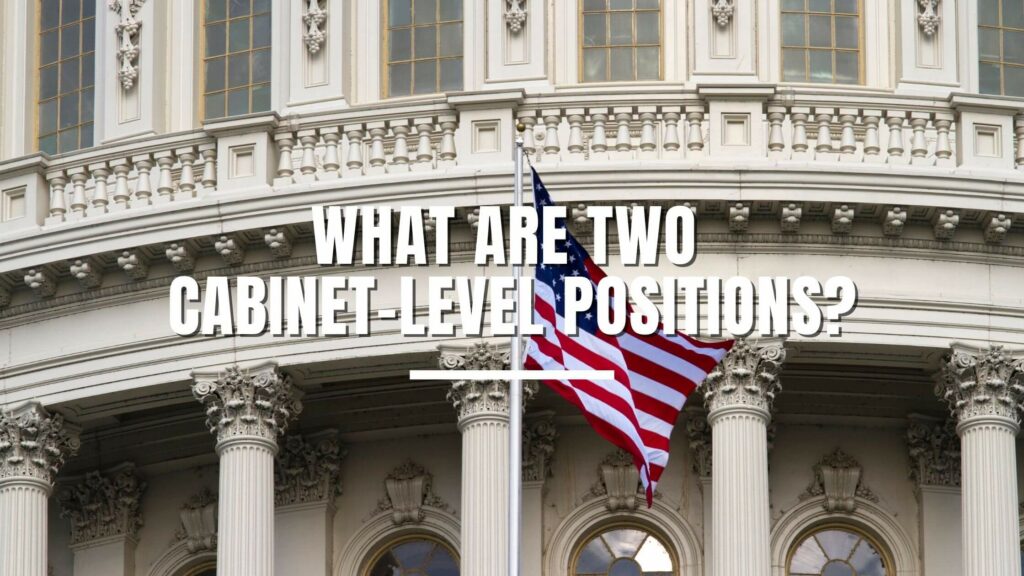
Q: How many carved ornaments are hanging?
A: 5